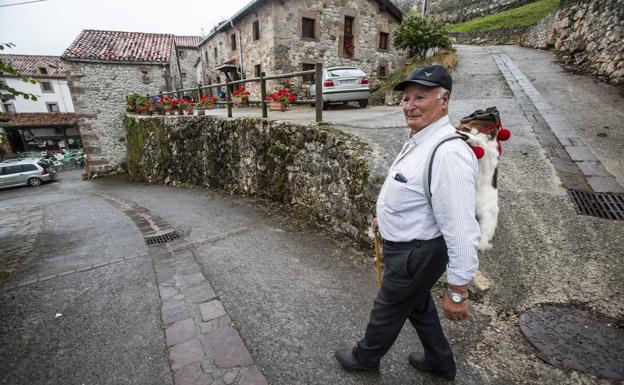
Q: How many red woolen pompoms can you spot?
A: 2